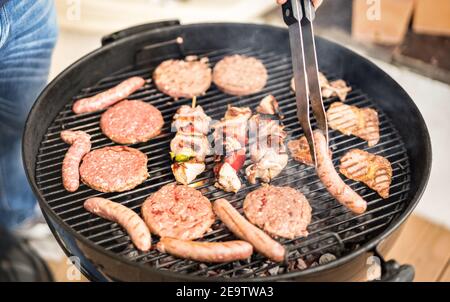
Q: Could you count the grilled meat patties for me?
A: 6